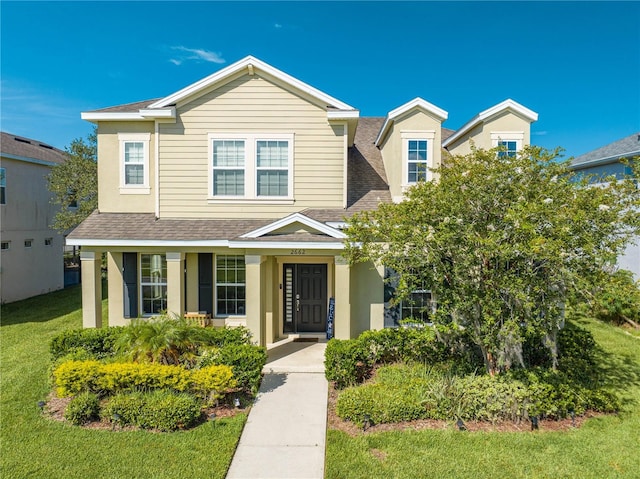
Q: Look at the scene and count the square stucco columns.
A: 4